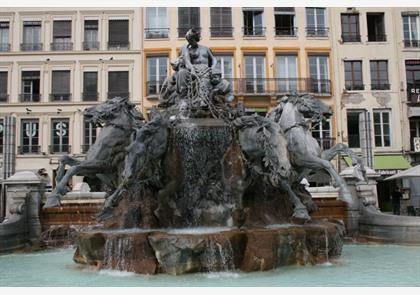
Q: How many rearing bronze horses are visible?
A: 4